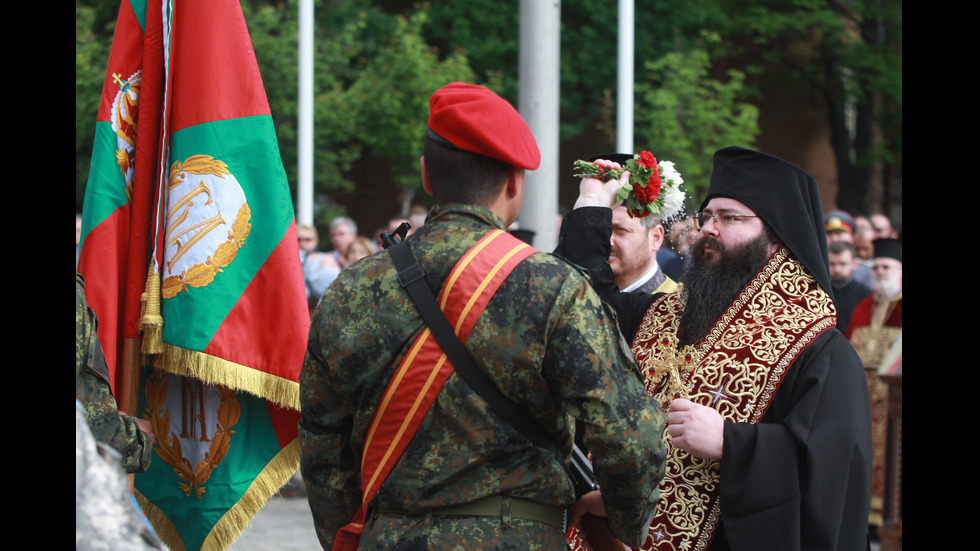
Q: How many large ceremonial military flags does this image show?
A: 1